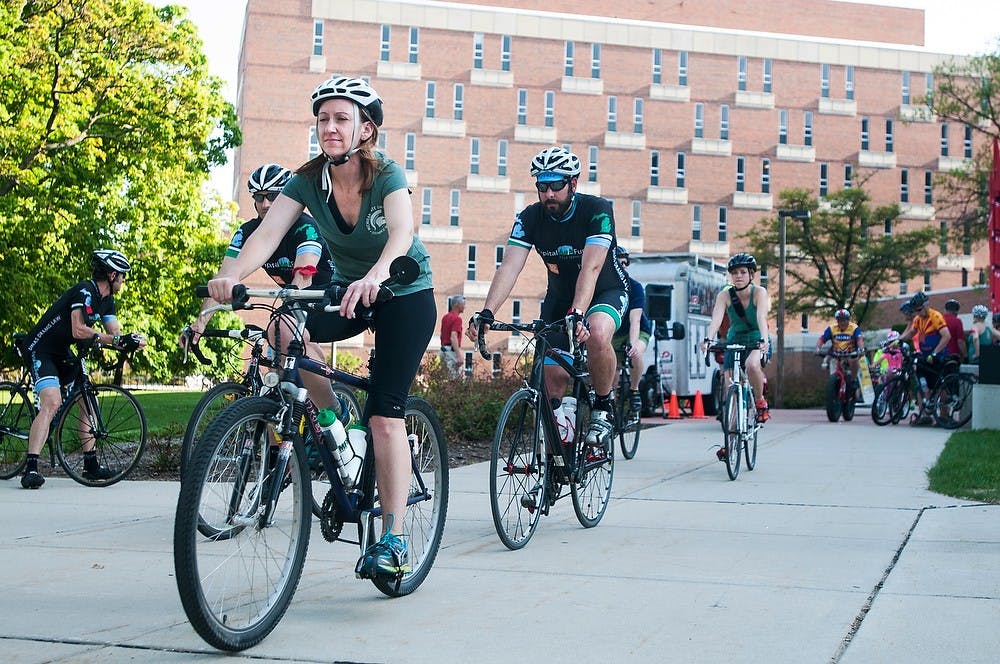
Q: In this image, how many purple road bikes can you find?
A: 0